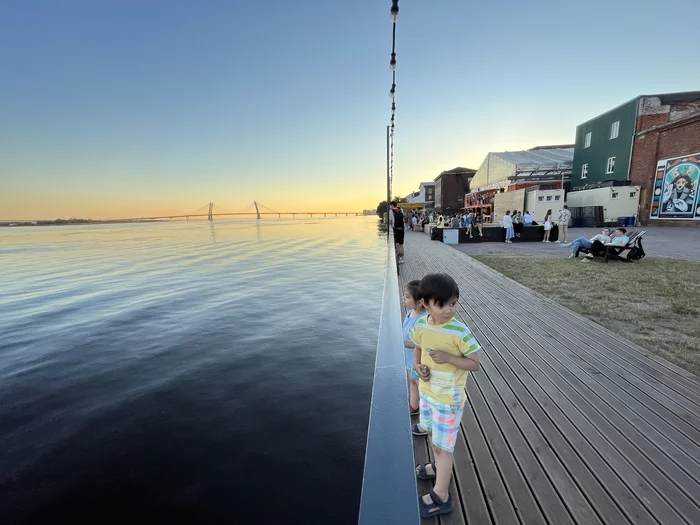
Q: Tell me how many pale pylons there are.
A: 2